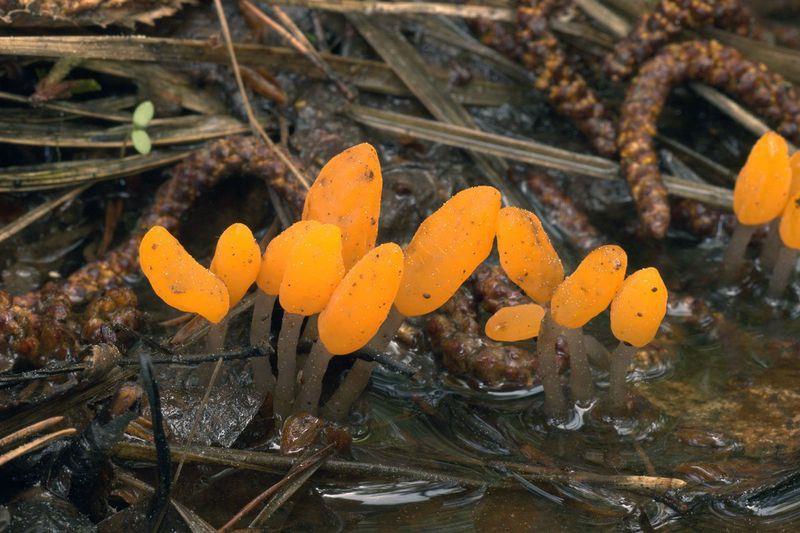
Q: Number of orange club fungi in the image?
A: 14